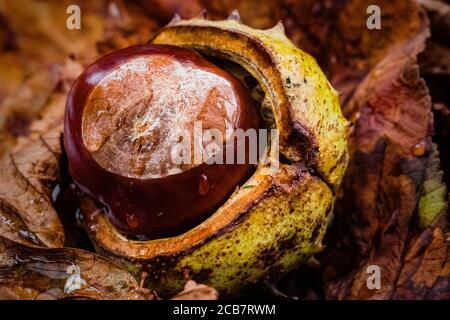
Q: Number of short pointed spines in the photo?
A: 8